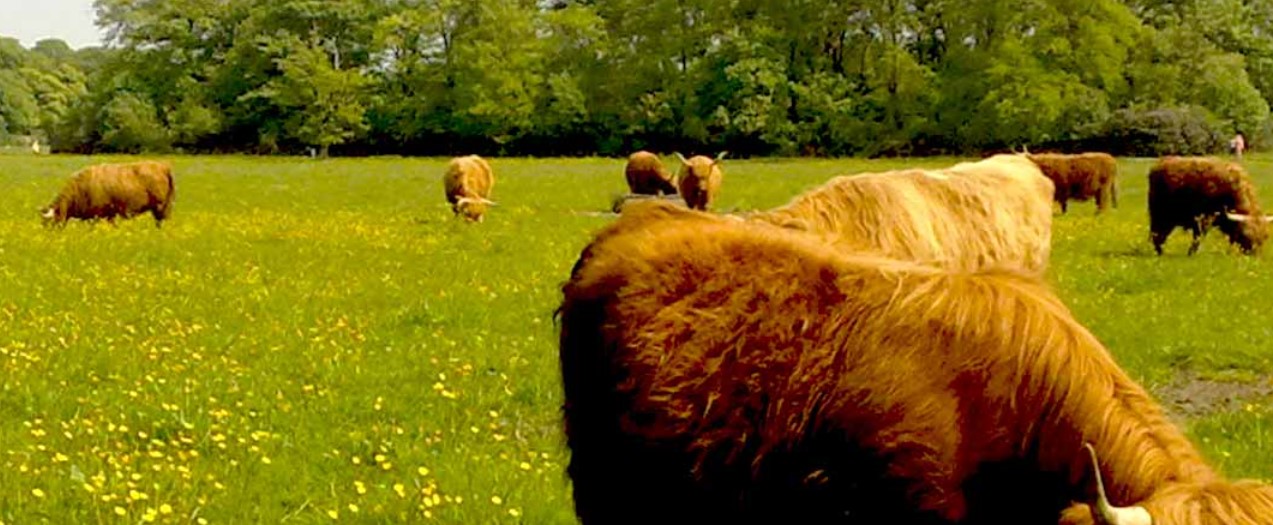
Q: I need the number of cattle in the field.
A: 8